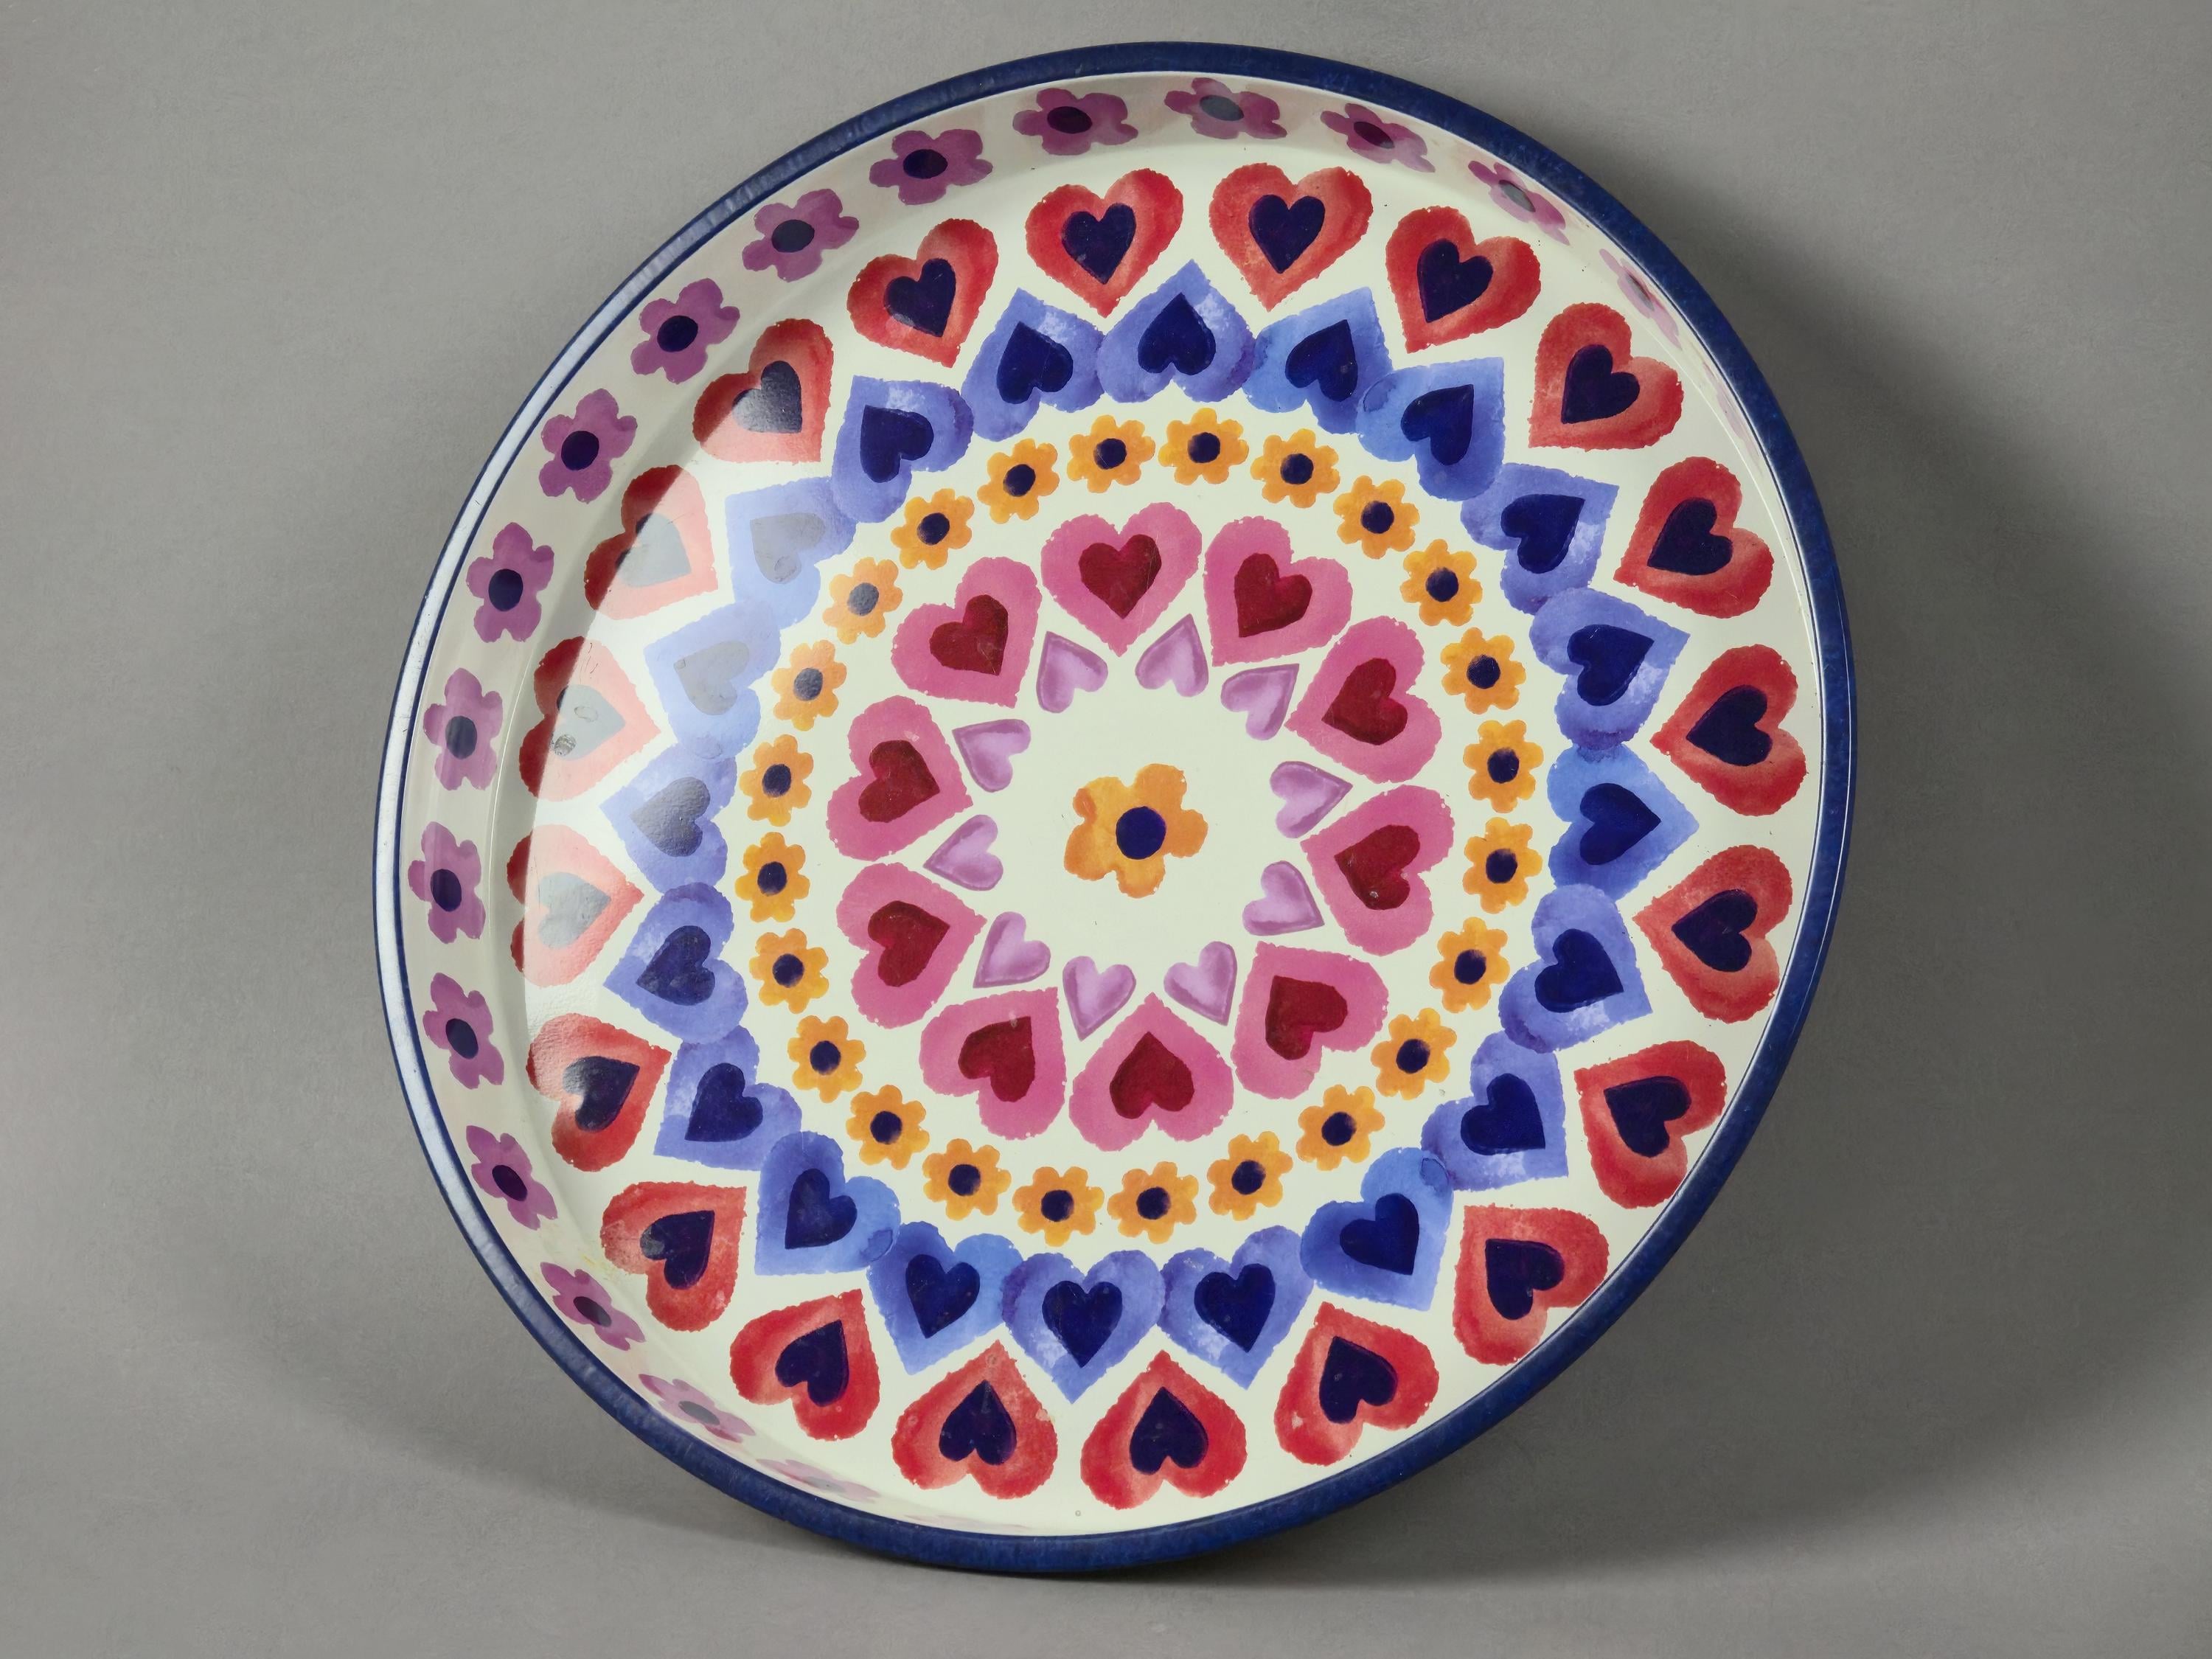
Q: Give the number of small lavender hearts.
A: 10